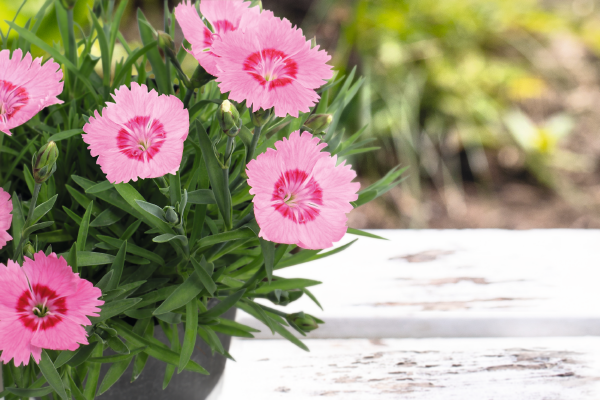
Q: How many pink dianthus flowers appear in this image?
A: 7